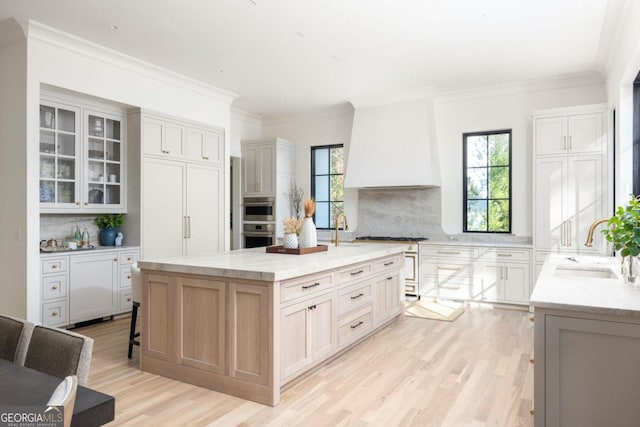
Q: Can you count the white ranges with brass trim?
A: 1